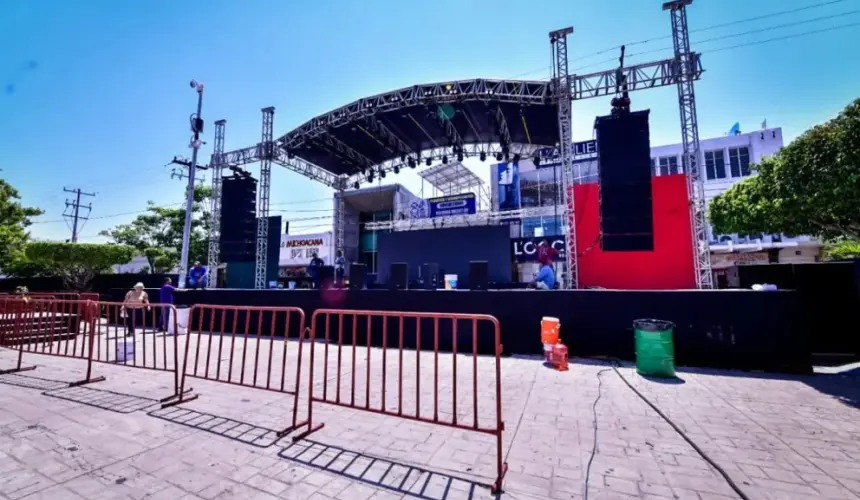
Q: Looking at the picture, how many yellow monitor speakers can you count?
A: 0